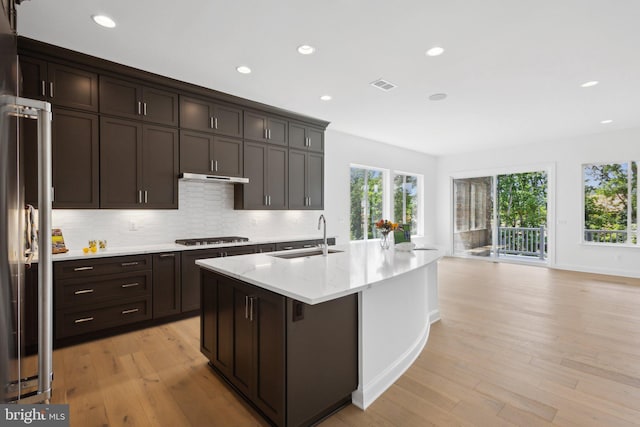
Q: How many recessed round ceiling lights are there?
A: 7